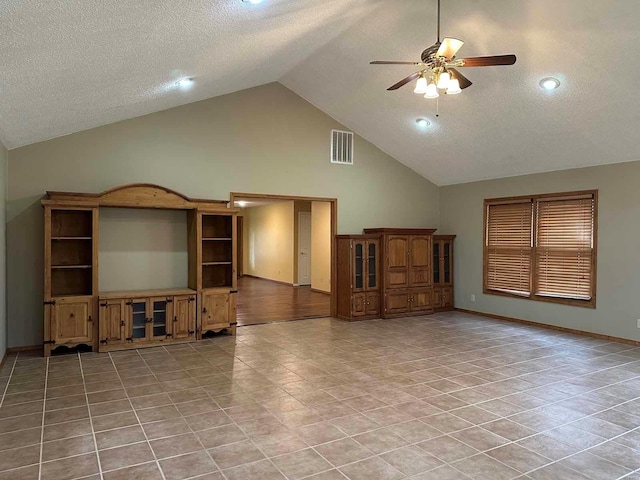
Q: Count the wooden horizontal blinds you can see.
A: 2